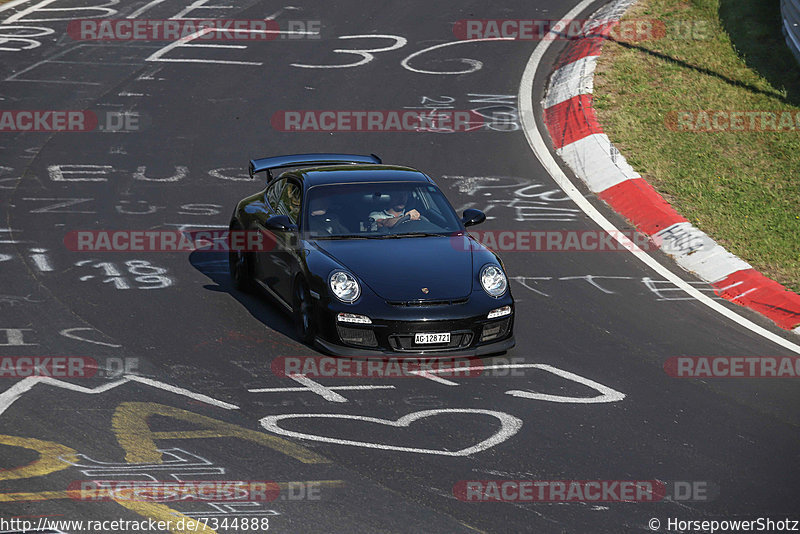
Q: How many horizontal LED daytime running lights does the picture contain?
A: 2